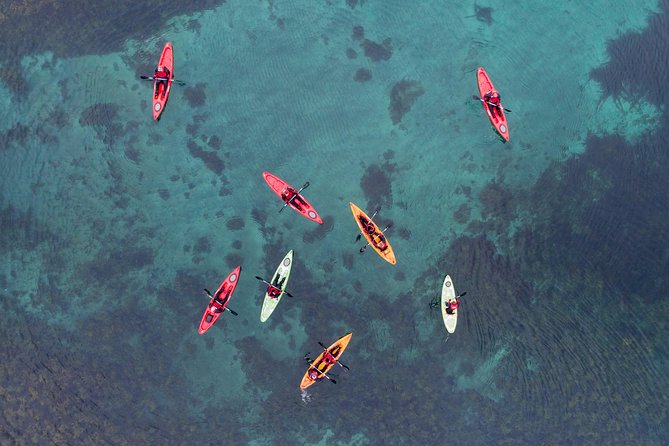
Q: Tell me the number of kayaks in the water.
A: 8